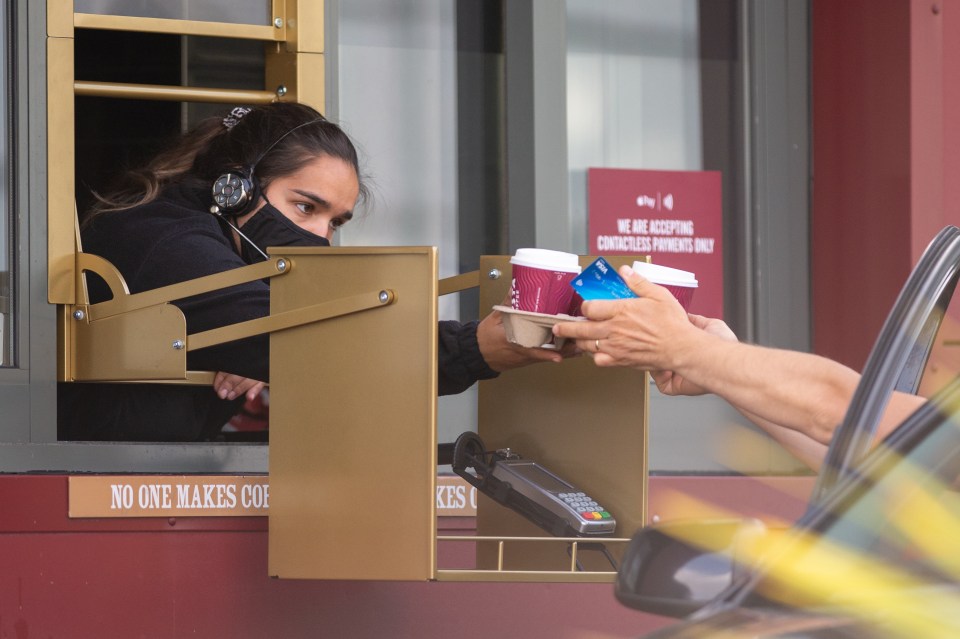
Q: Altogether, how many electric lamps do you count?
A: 0